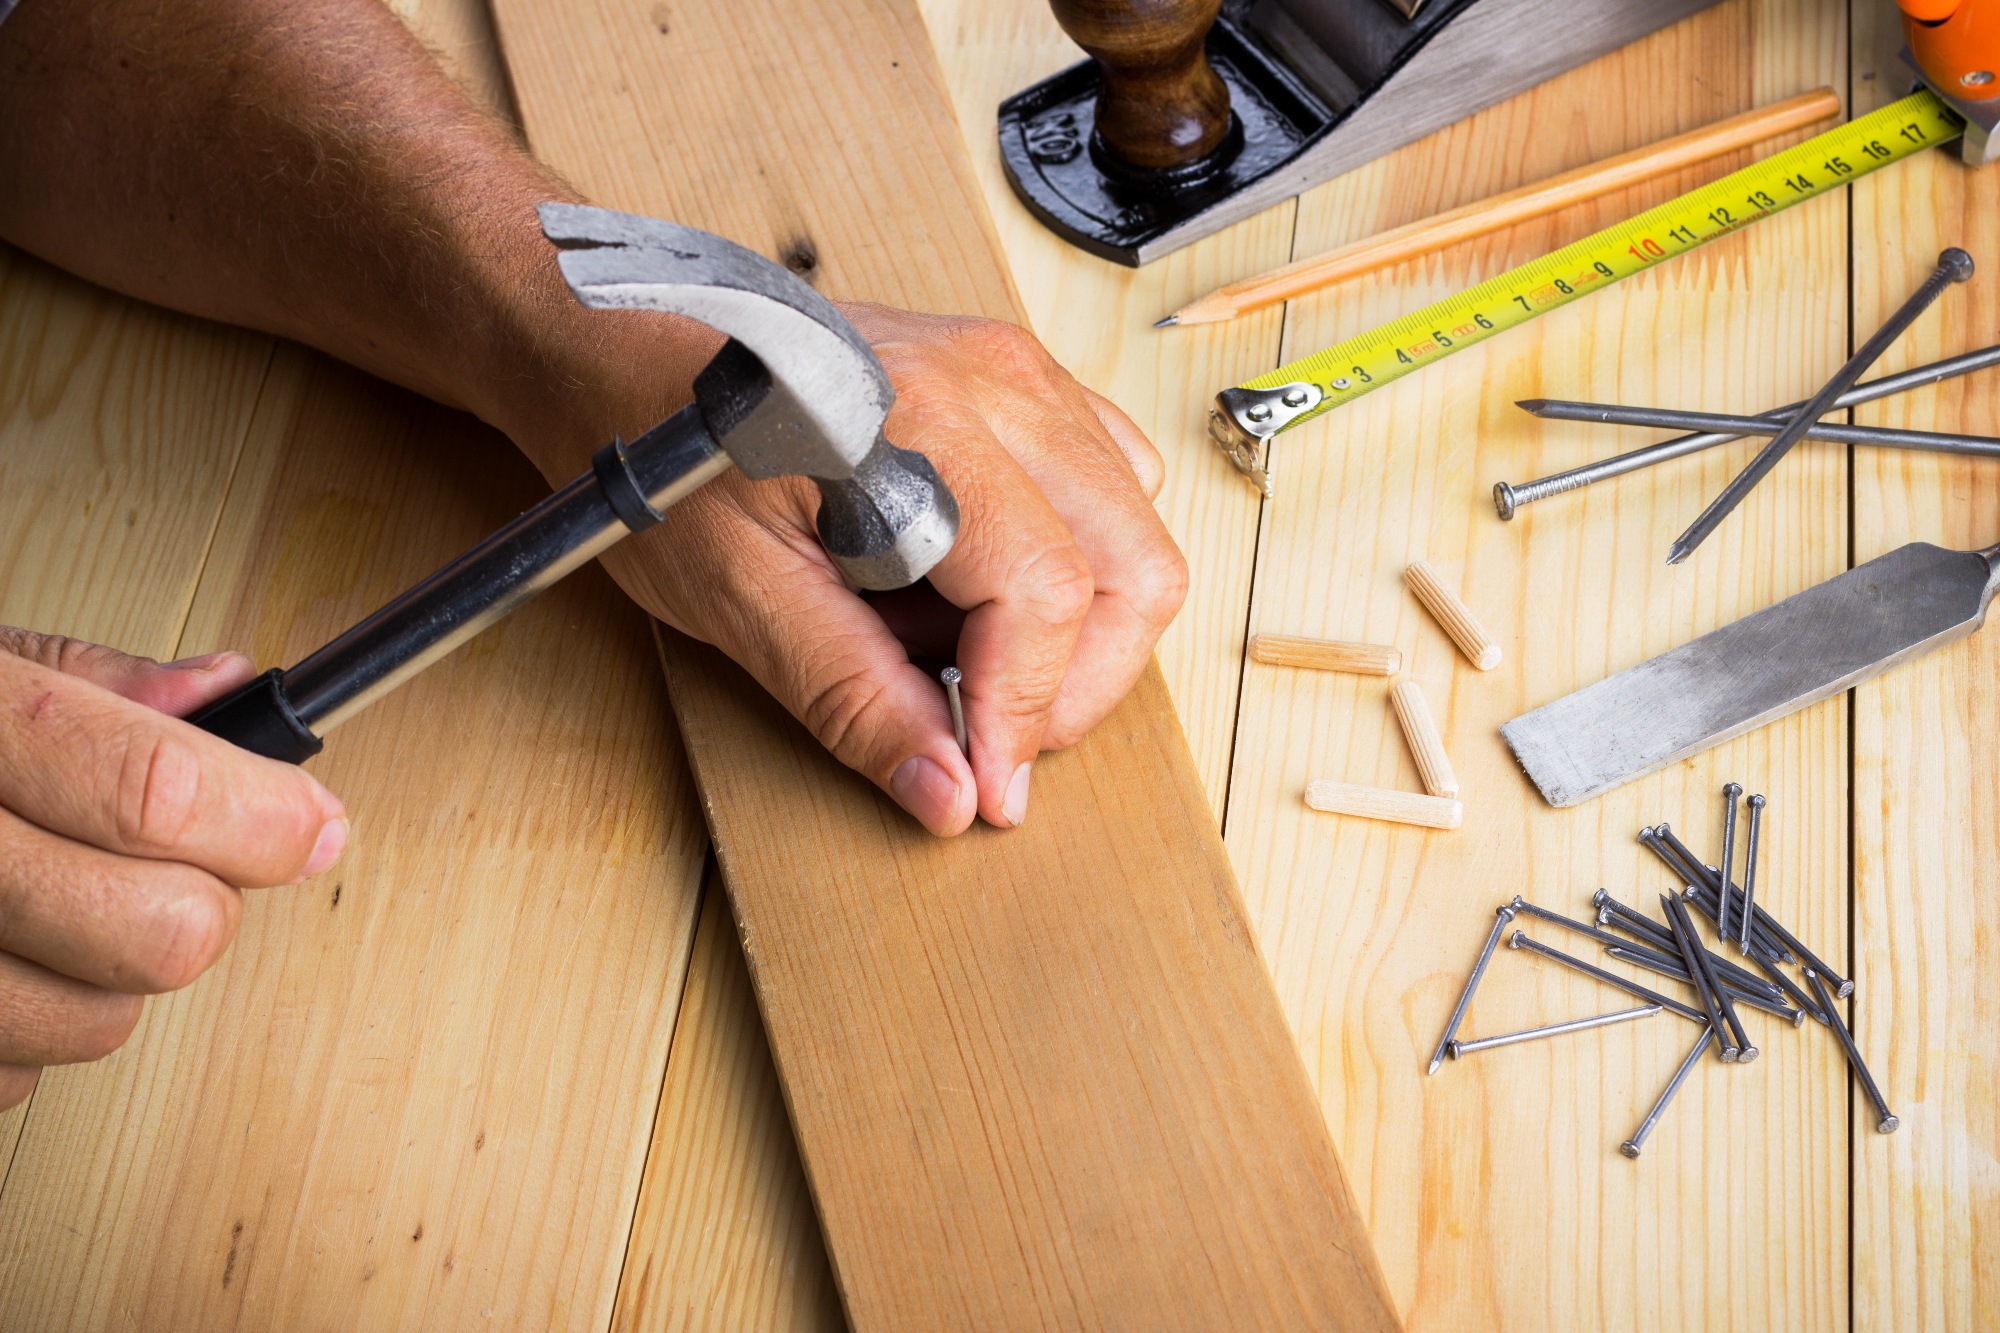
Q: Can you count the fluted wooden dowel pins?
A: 4